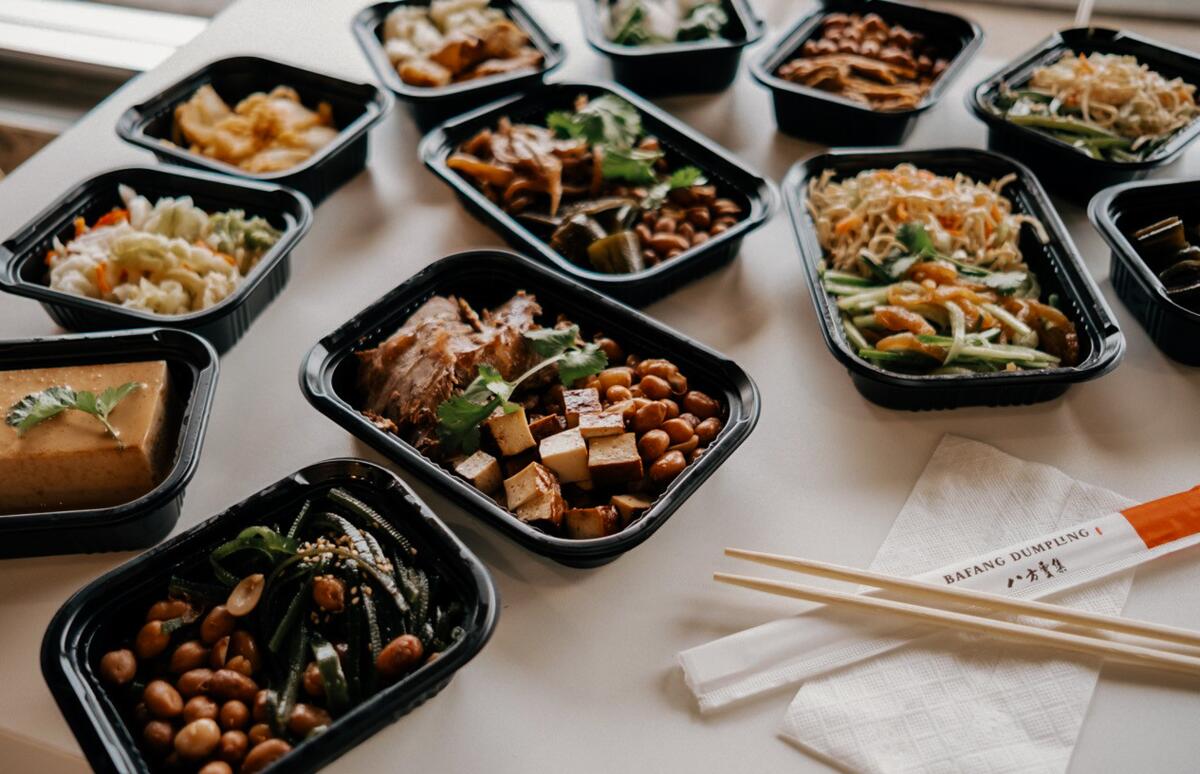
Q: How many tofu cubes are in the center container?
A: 11